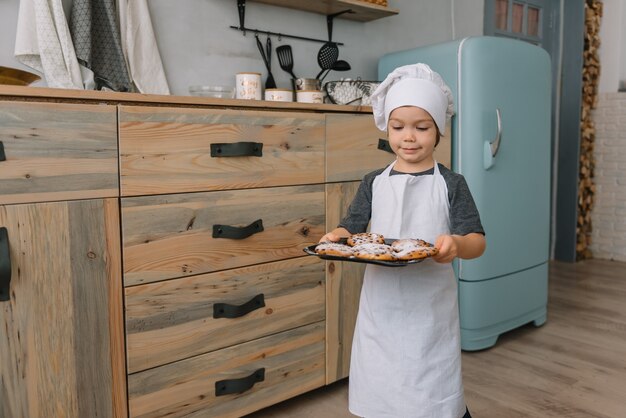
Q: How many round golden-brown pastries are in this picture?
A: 5